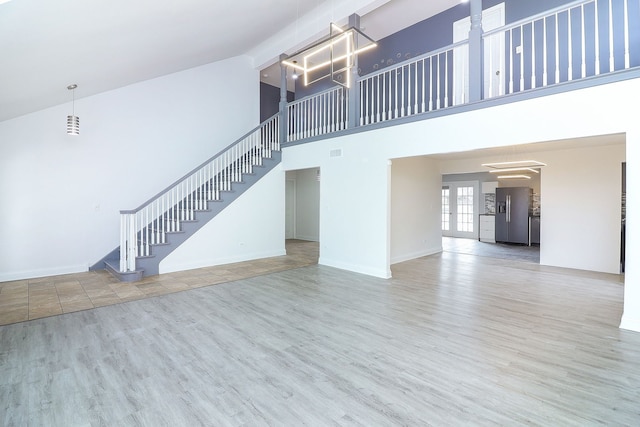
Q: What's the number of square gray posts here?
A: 3